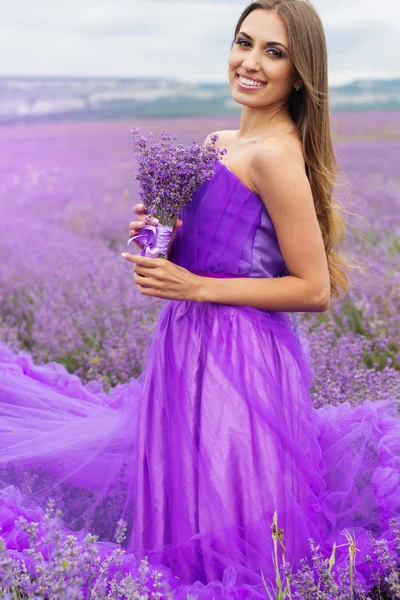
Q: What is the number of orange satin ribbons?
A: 0